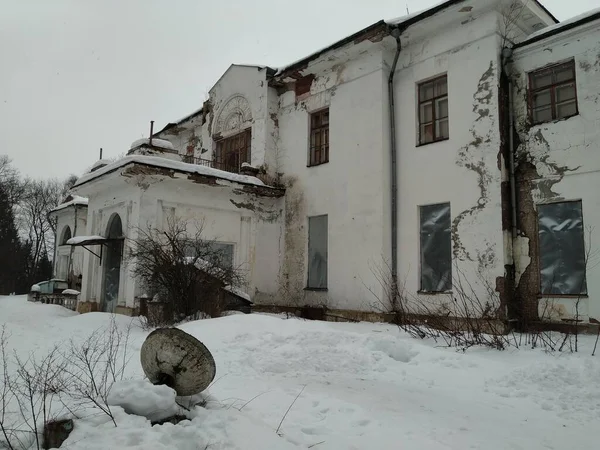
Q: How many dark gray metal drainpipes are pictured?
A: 2